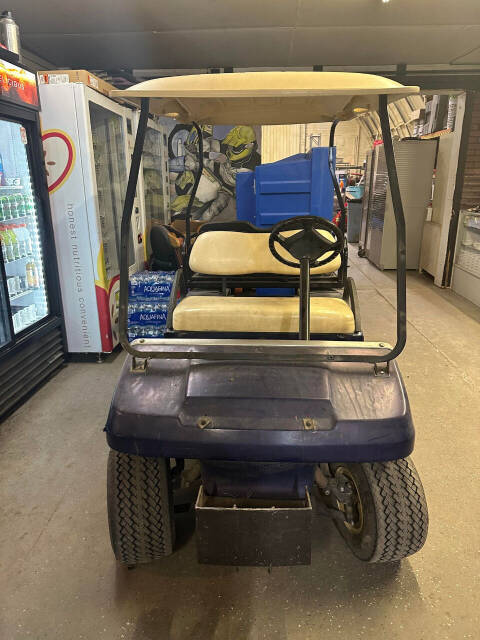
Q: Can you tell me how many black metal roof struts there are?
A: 4